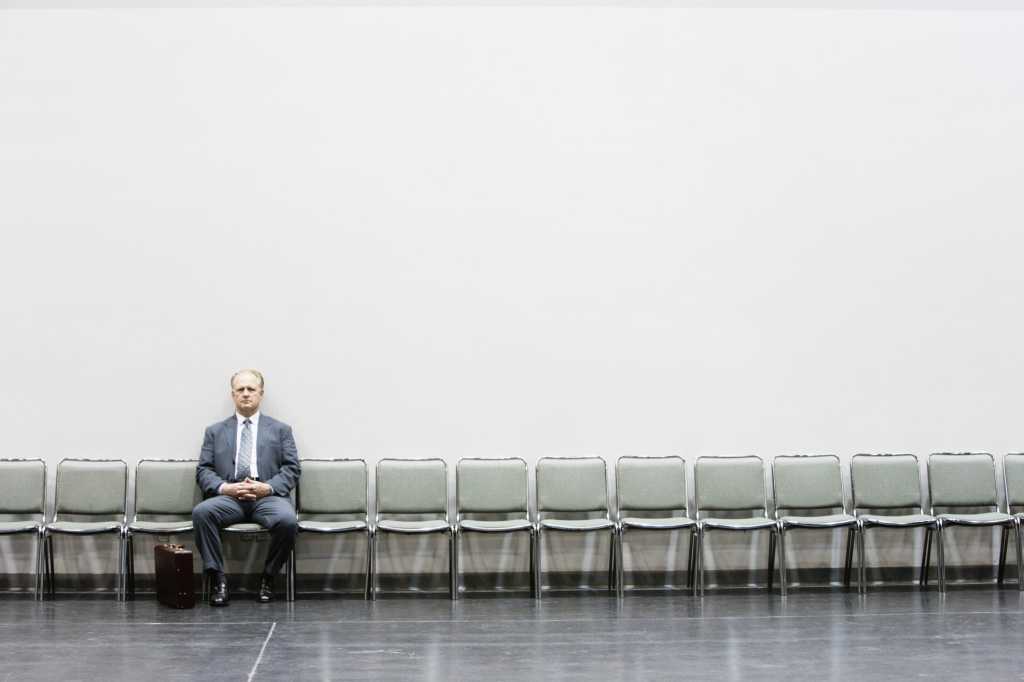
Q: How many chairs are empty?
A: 13